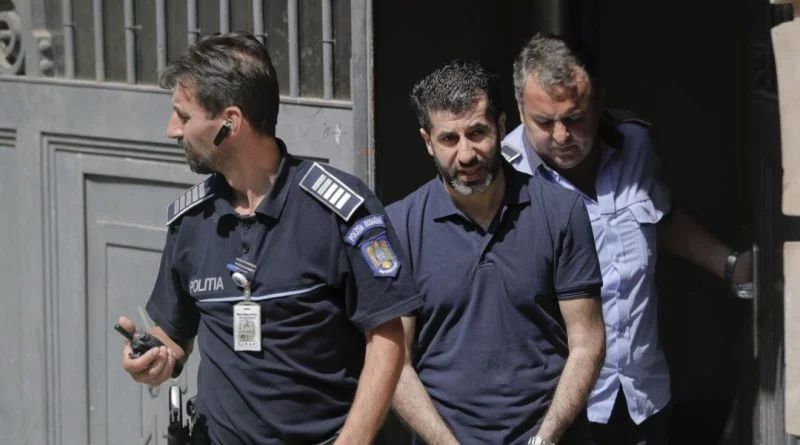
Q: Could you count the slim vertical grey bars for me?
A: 9